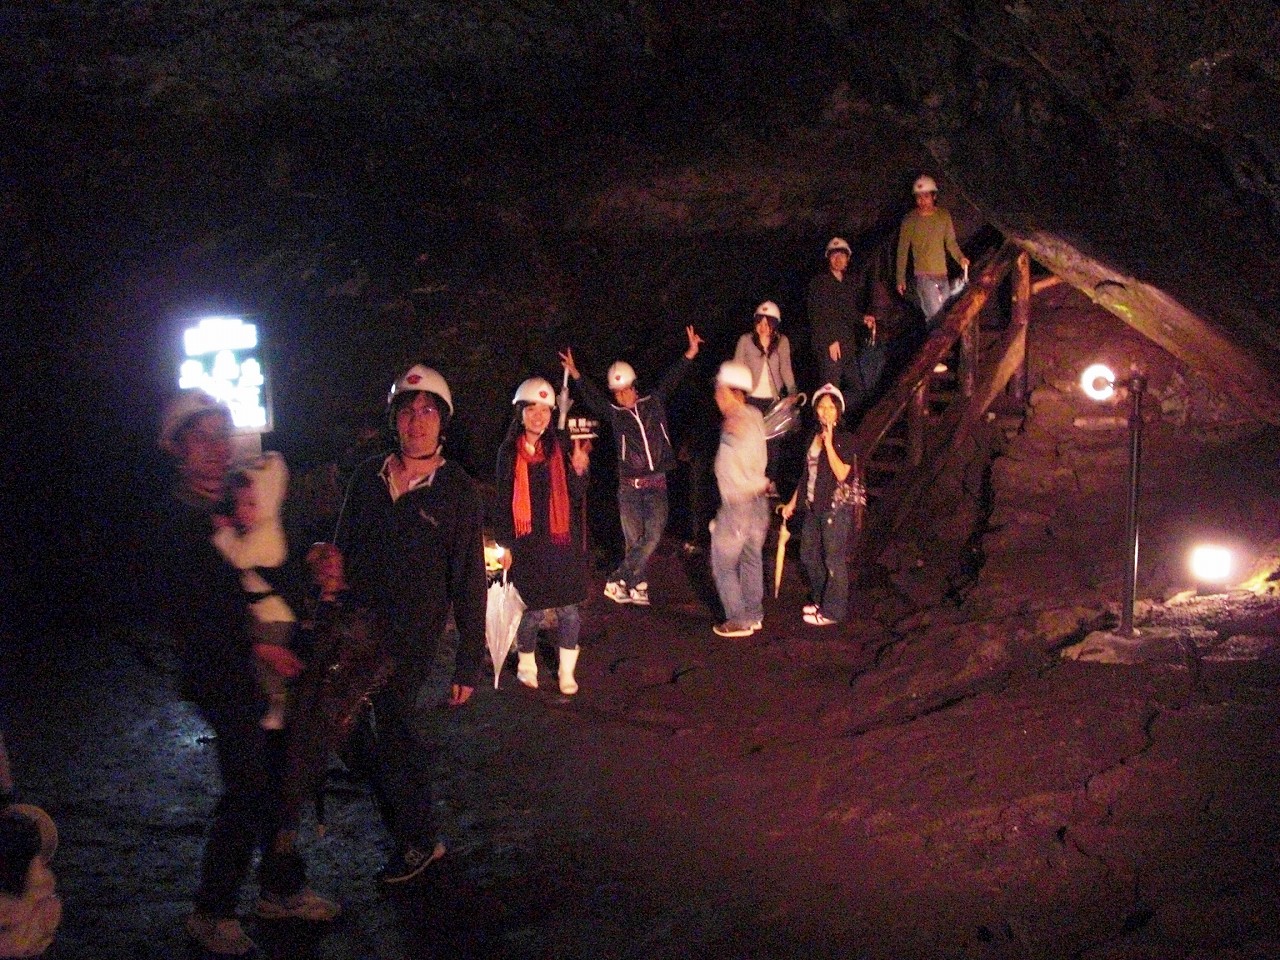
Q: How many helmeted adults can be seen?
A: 9